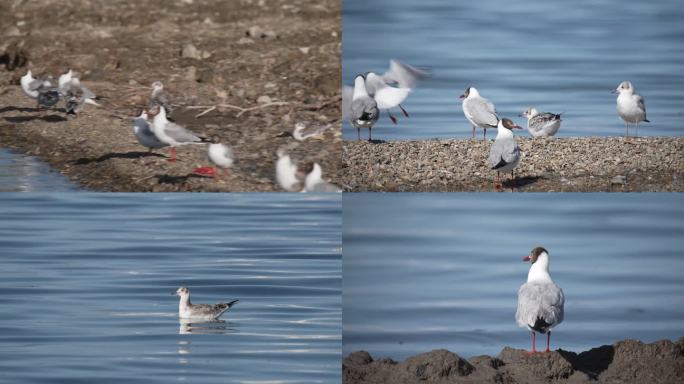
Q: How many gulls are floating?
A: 1